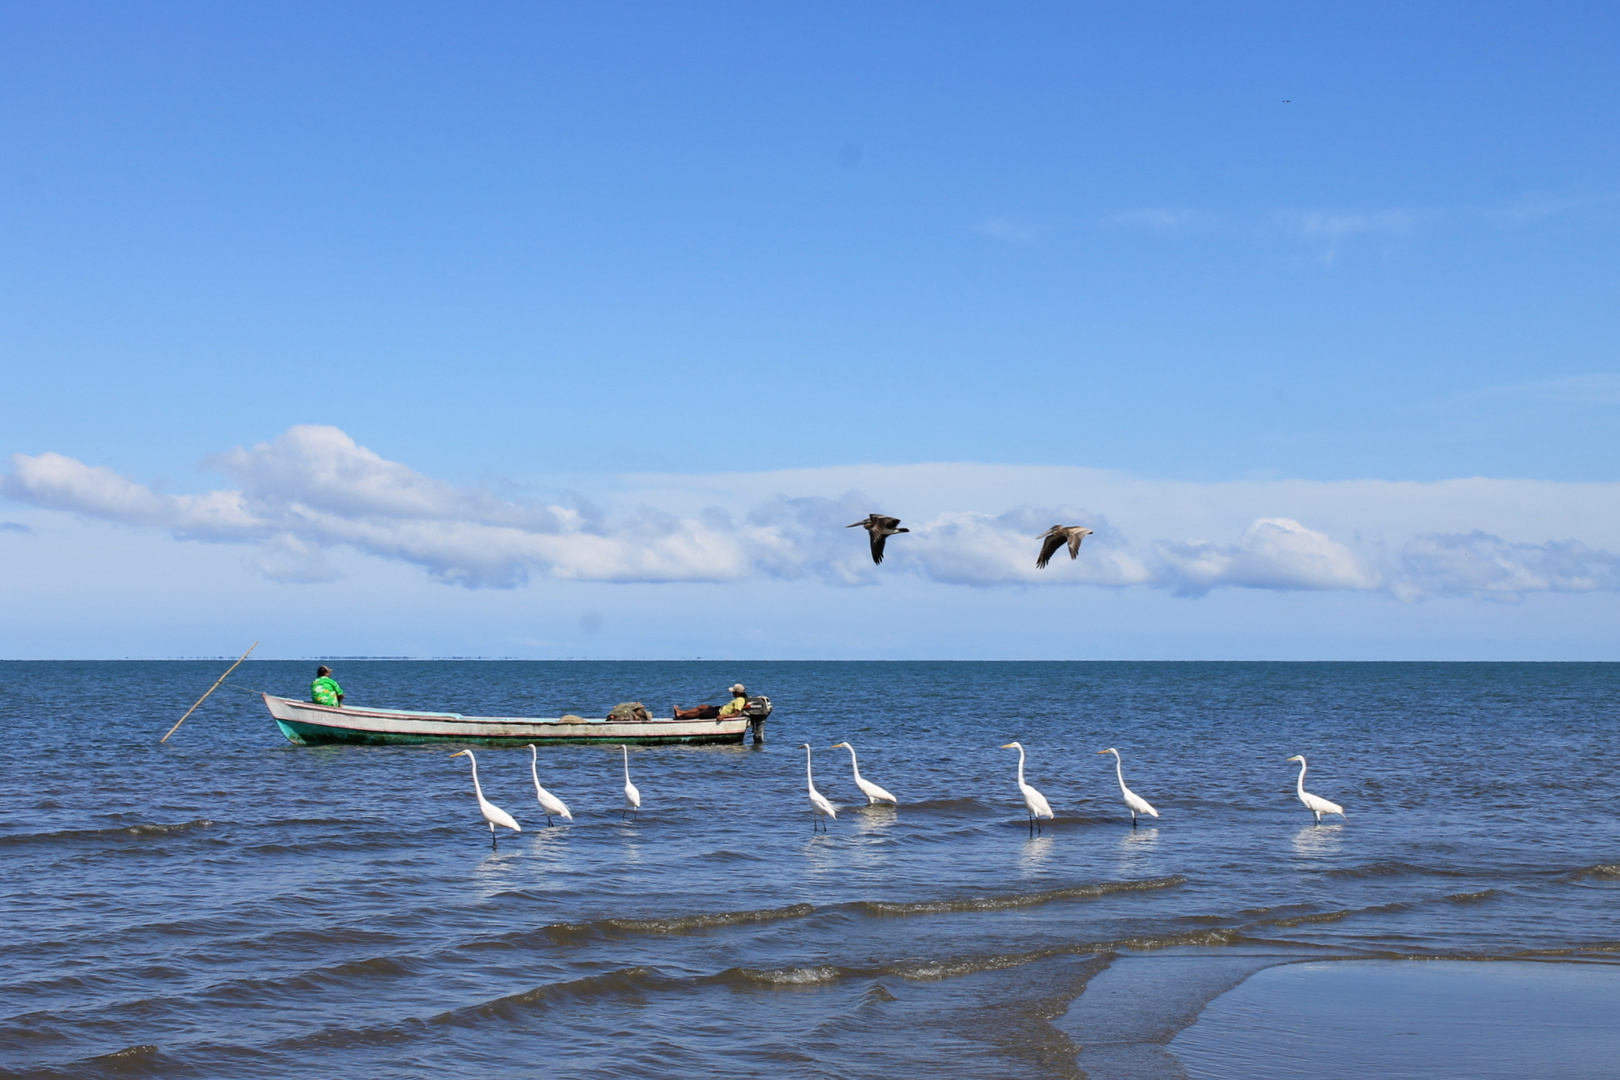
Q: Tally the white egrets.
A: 8